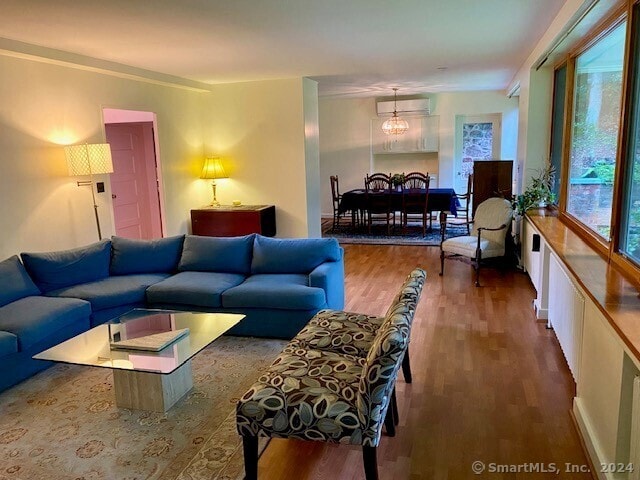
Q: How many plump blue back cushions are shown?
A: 5